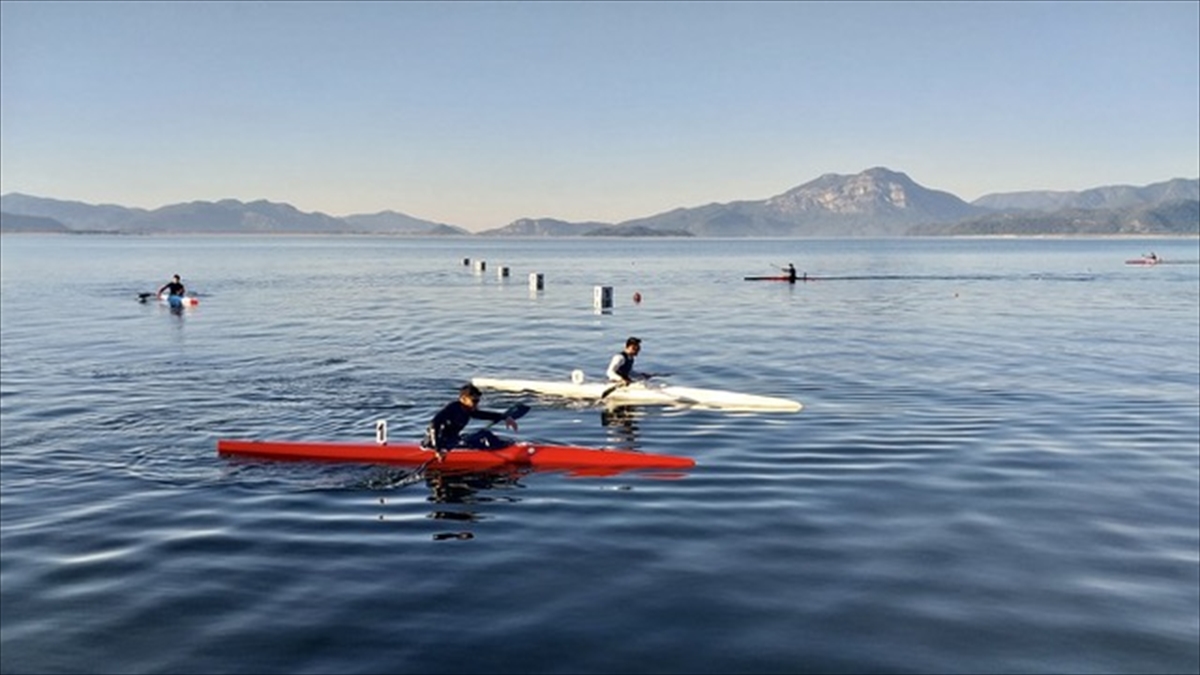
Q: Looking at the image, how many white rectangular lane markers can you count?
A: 5